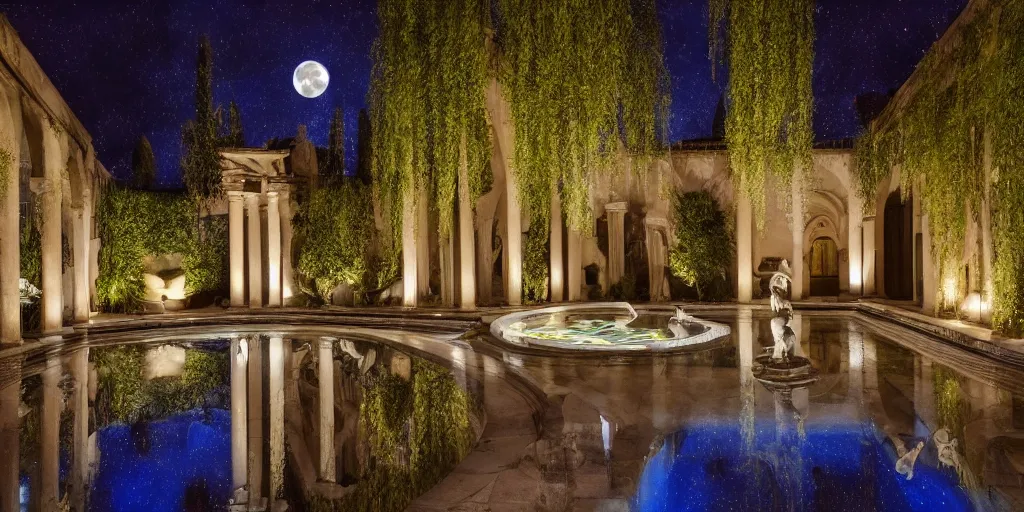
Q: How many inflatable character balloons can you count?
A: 0